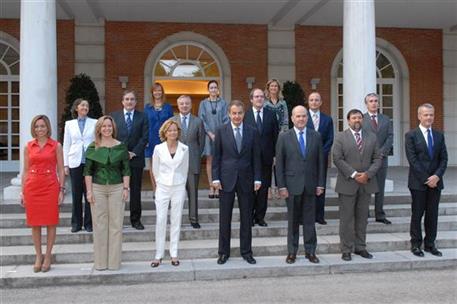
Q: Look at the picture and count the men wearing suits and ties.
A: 9